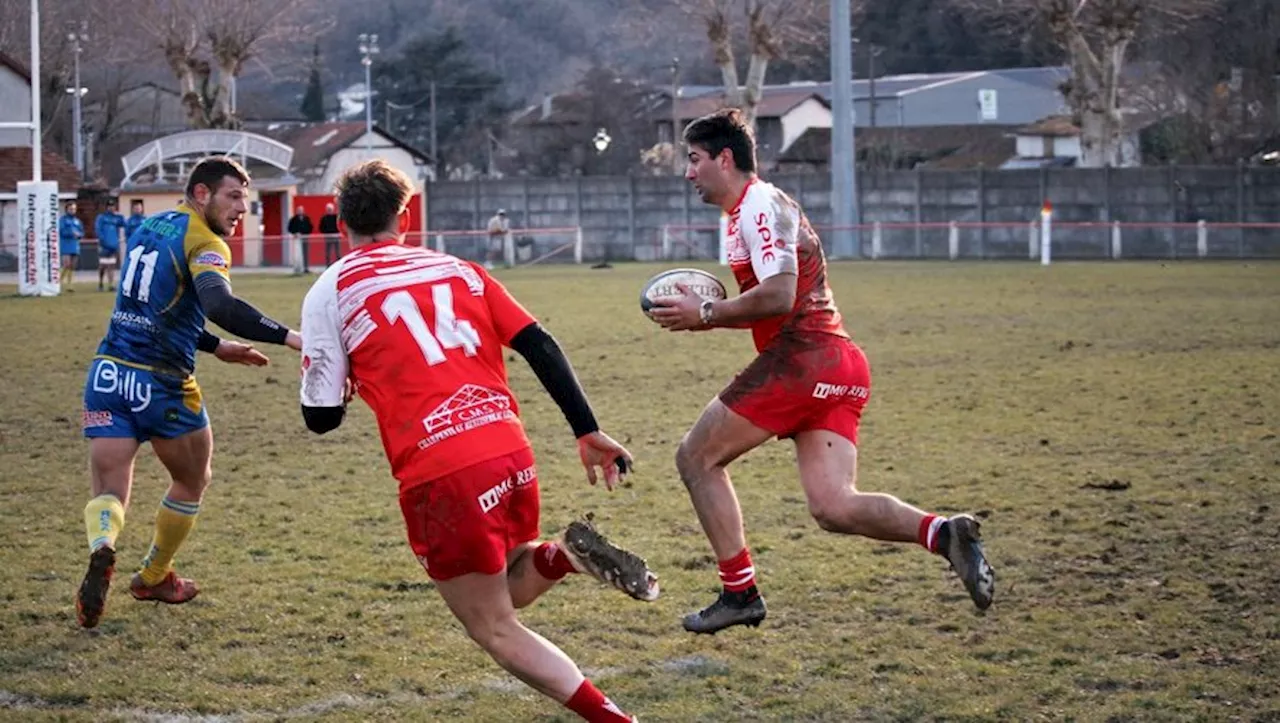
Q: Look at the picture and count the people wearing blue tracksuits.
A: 3